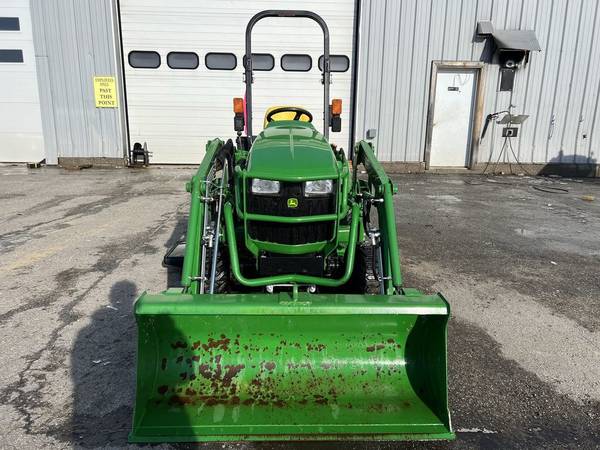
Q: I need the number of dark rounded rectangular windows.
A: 6